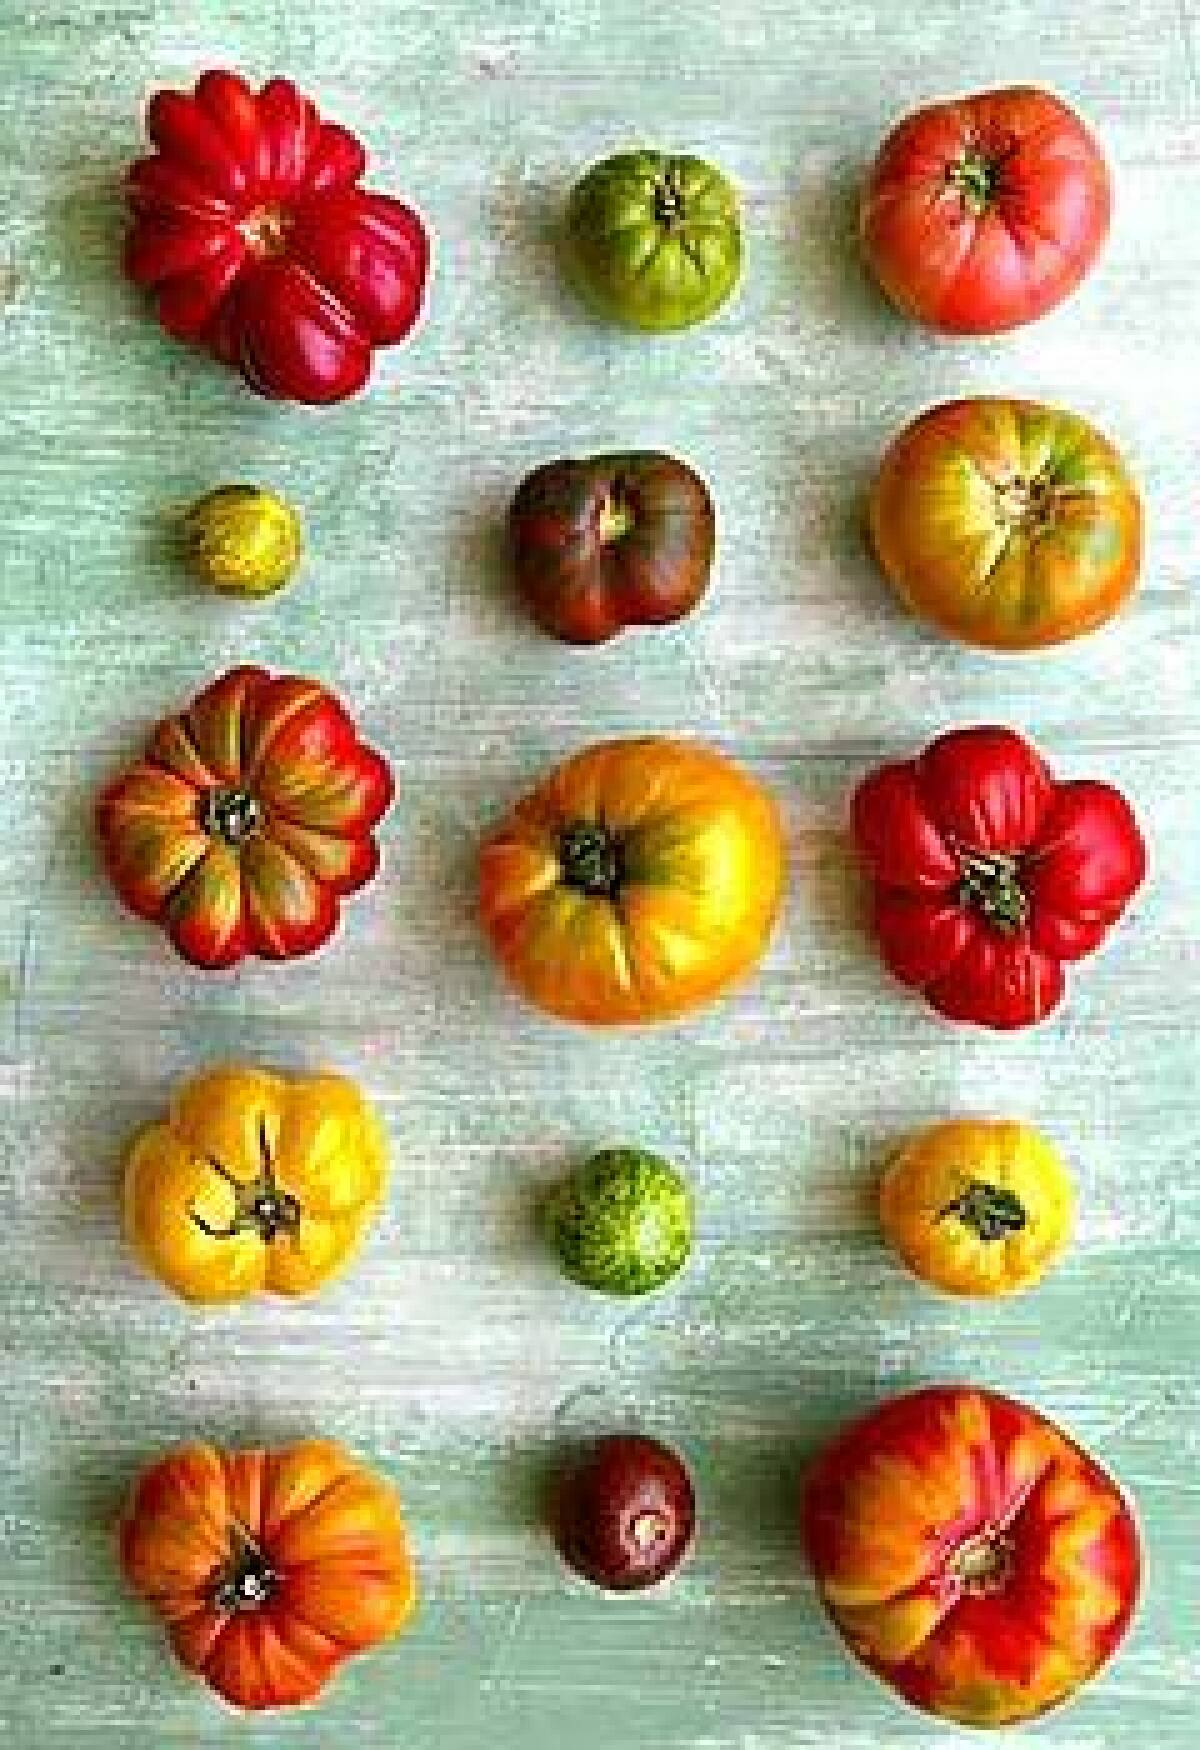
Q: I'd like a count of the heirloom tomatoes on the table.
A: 15